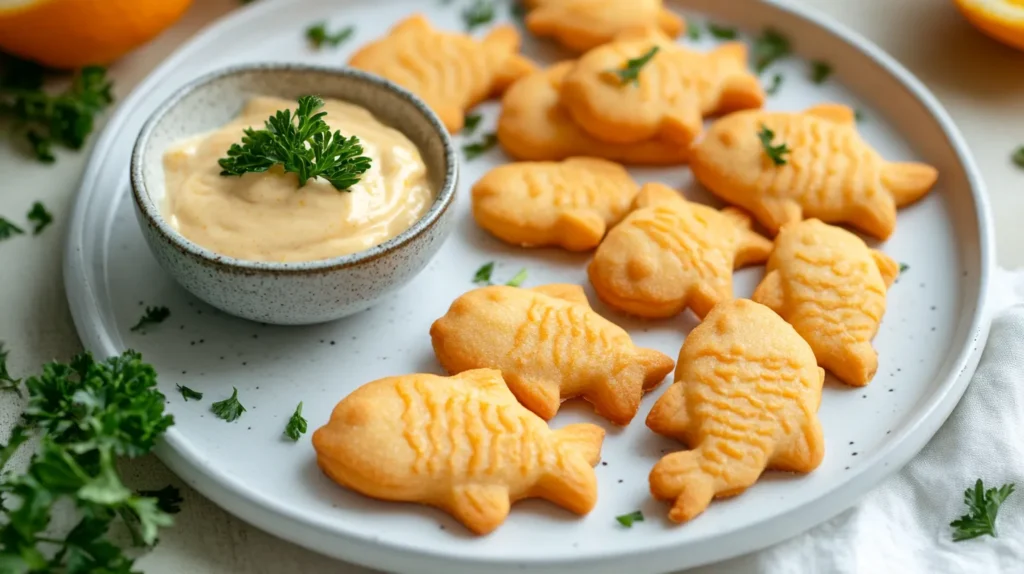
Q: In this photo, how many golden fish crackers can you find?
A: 11